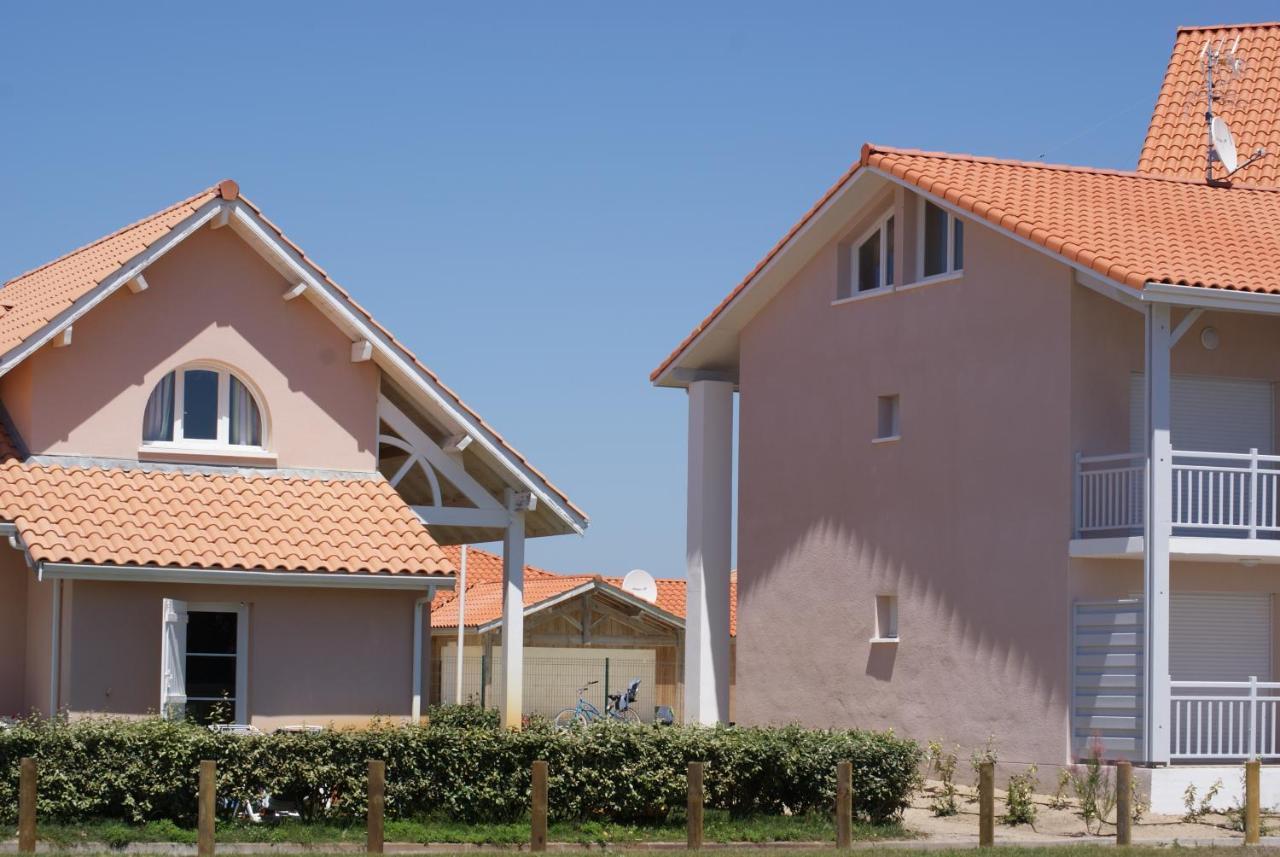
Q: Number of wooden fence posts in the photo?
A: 9